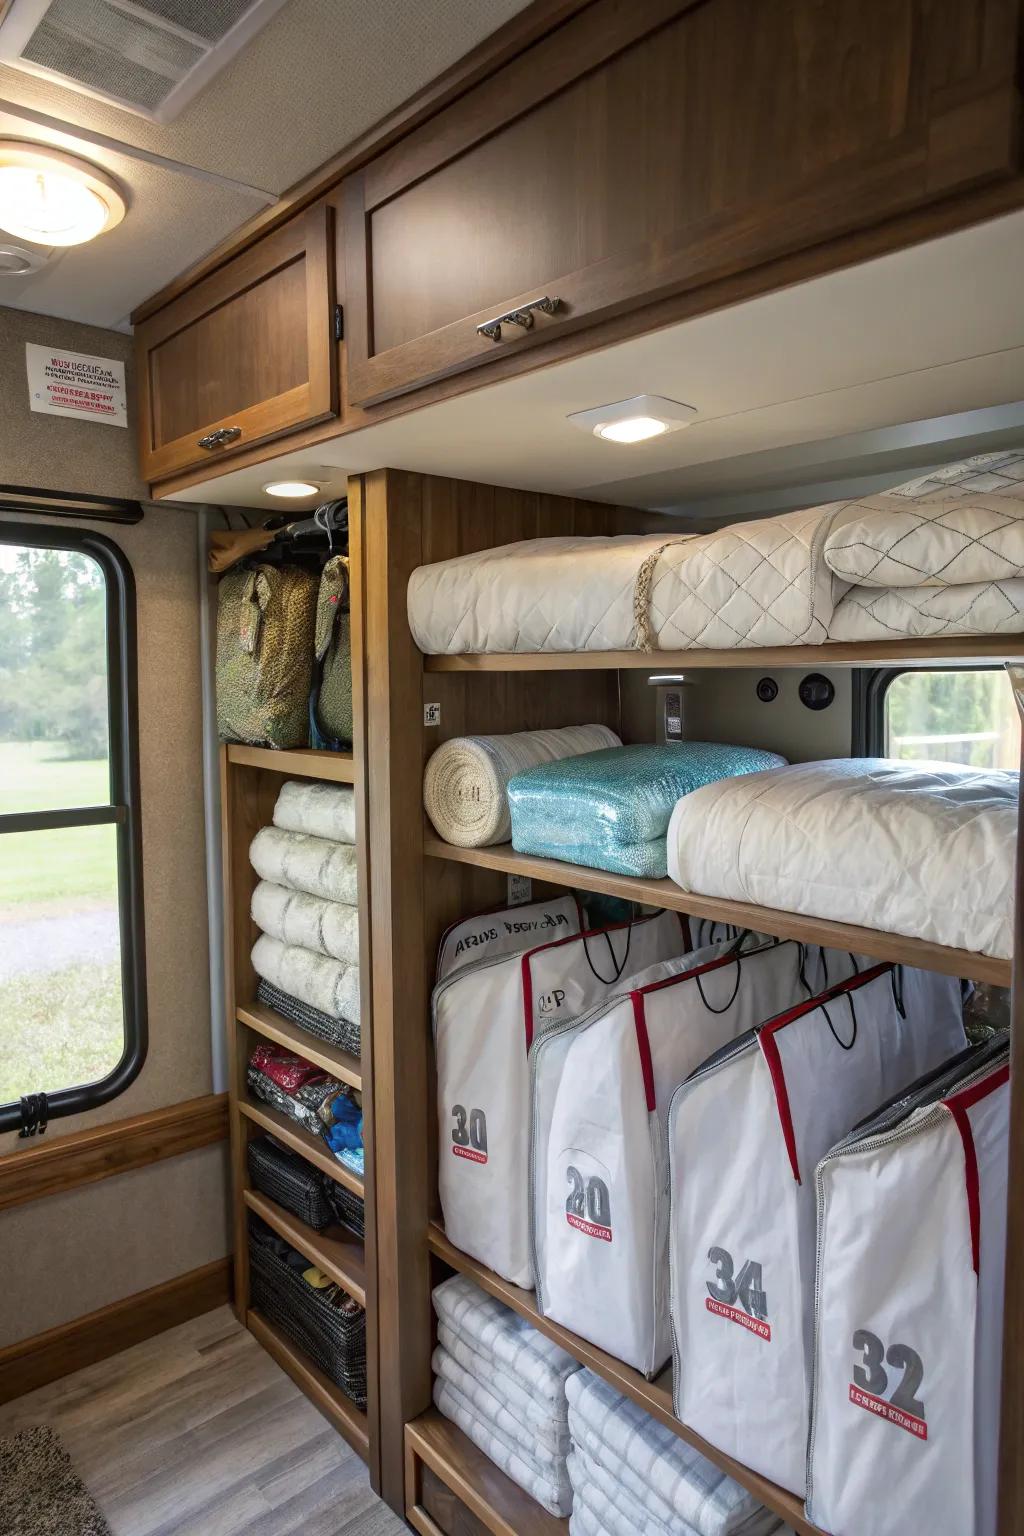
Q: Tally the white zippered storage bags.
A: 4